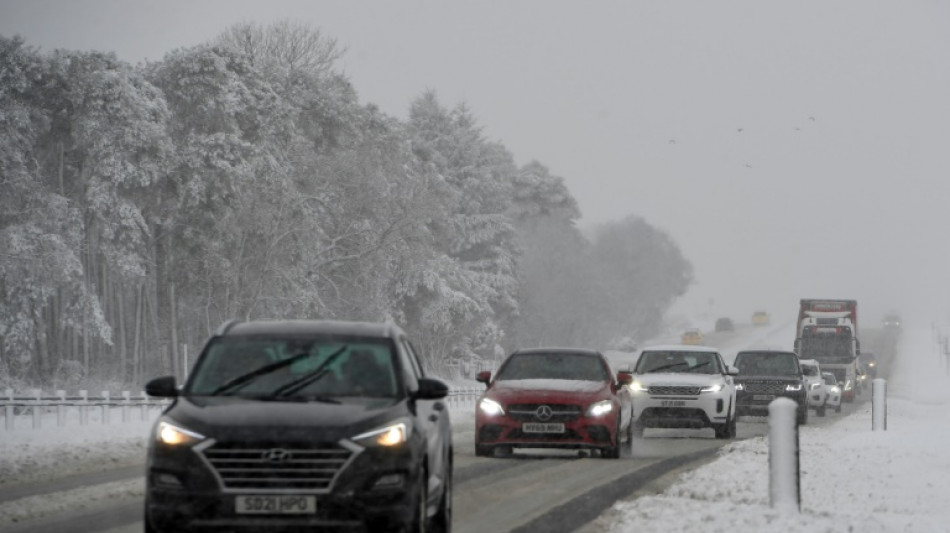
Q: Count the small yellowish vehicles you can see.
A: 2